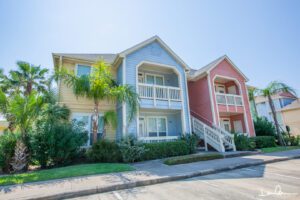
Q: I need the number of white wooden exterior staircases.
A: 1